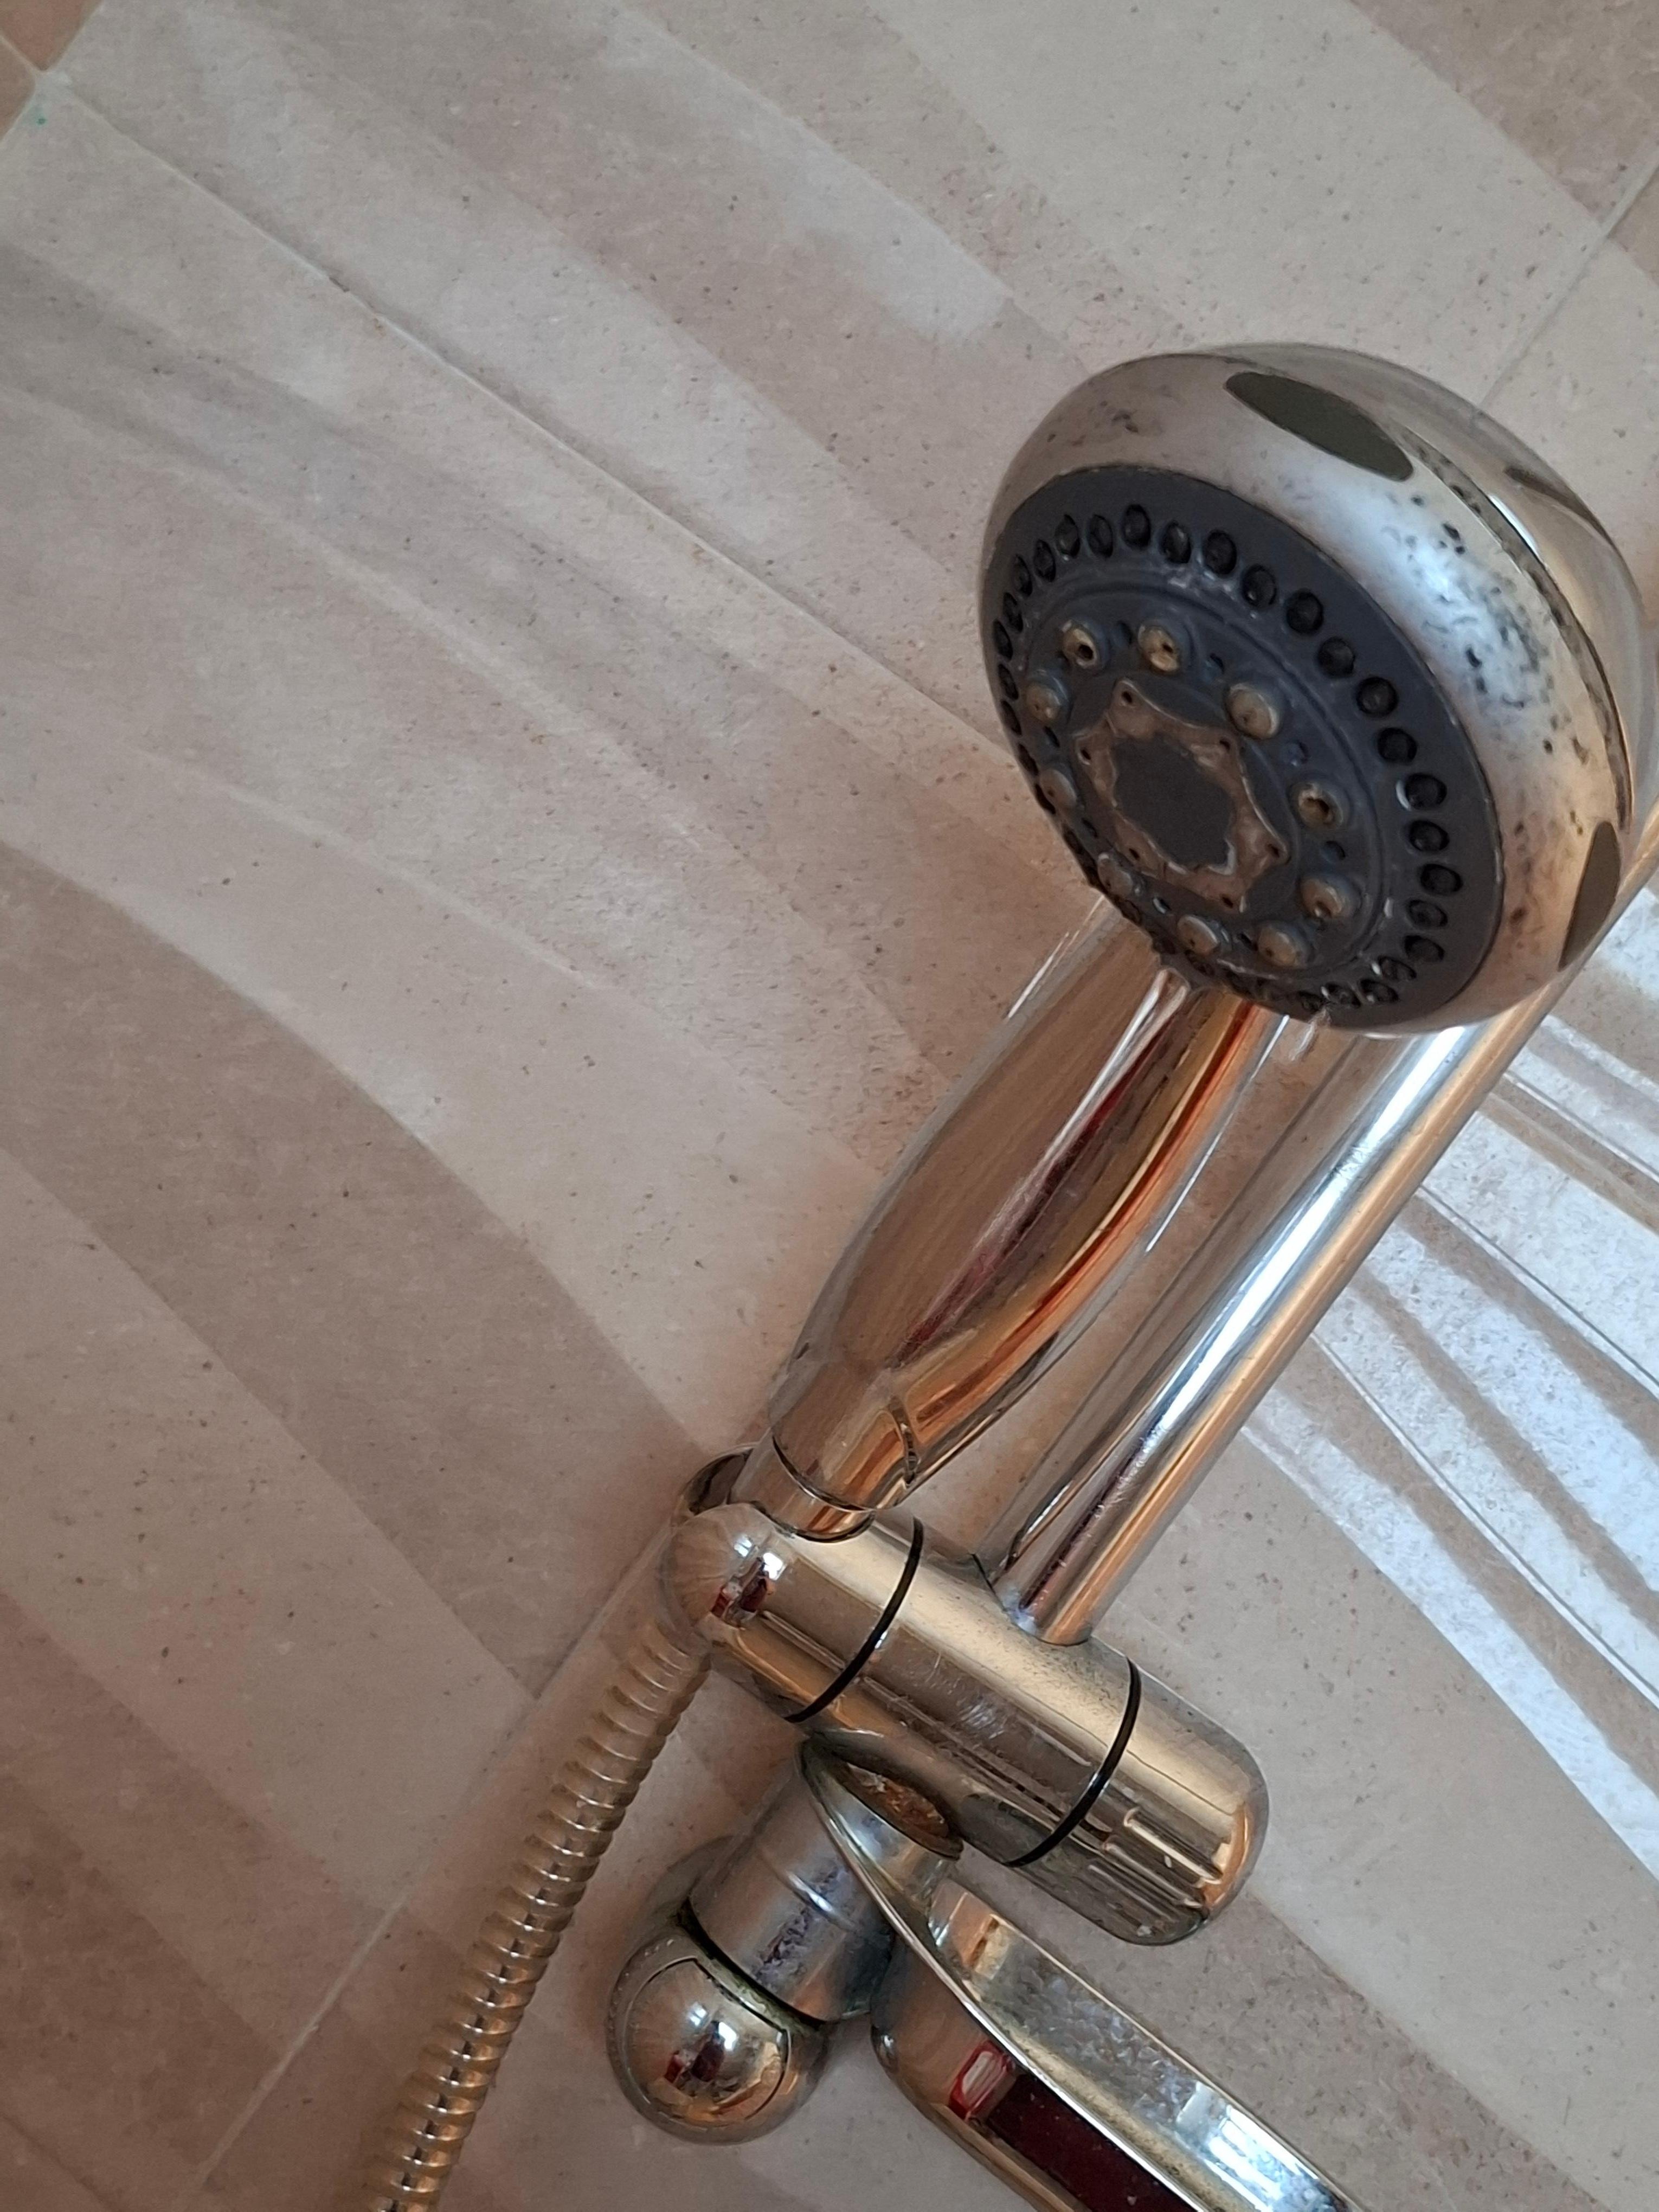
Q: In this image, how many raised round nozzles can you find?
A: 10